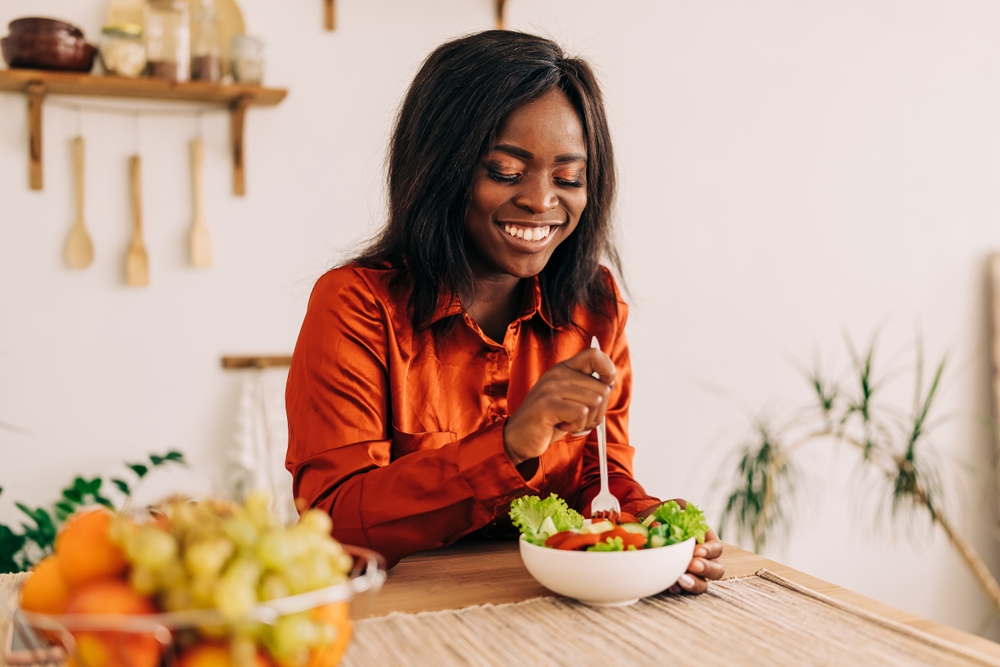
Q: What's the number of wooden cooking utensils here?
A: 3